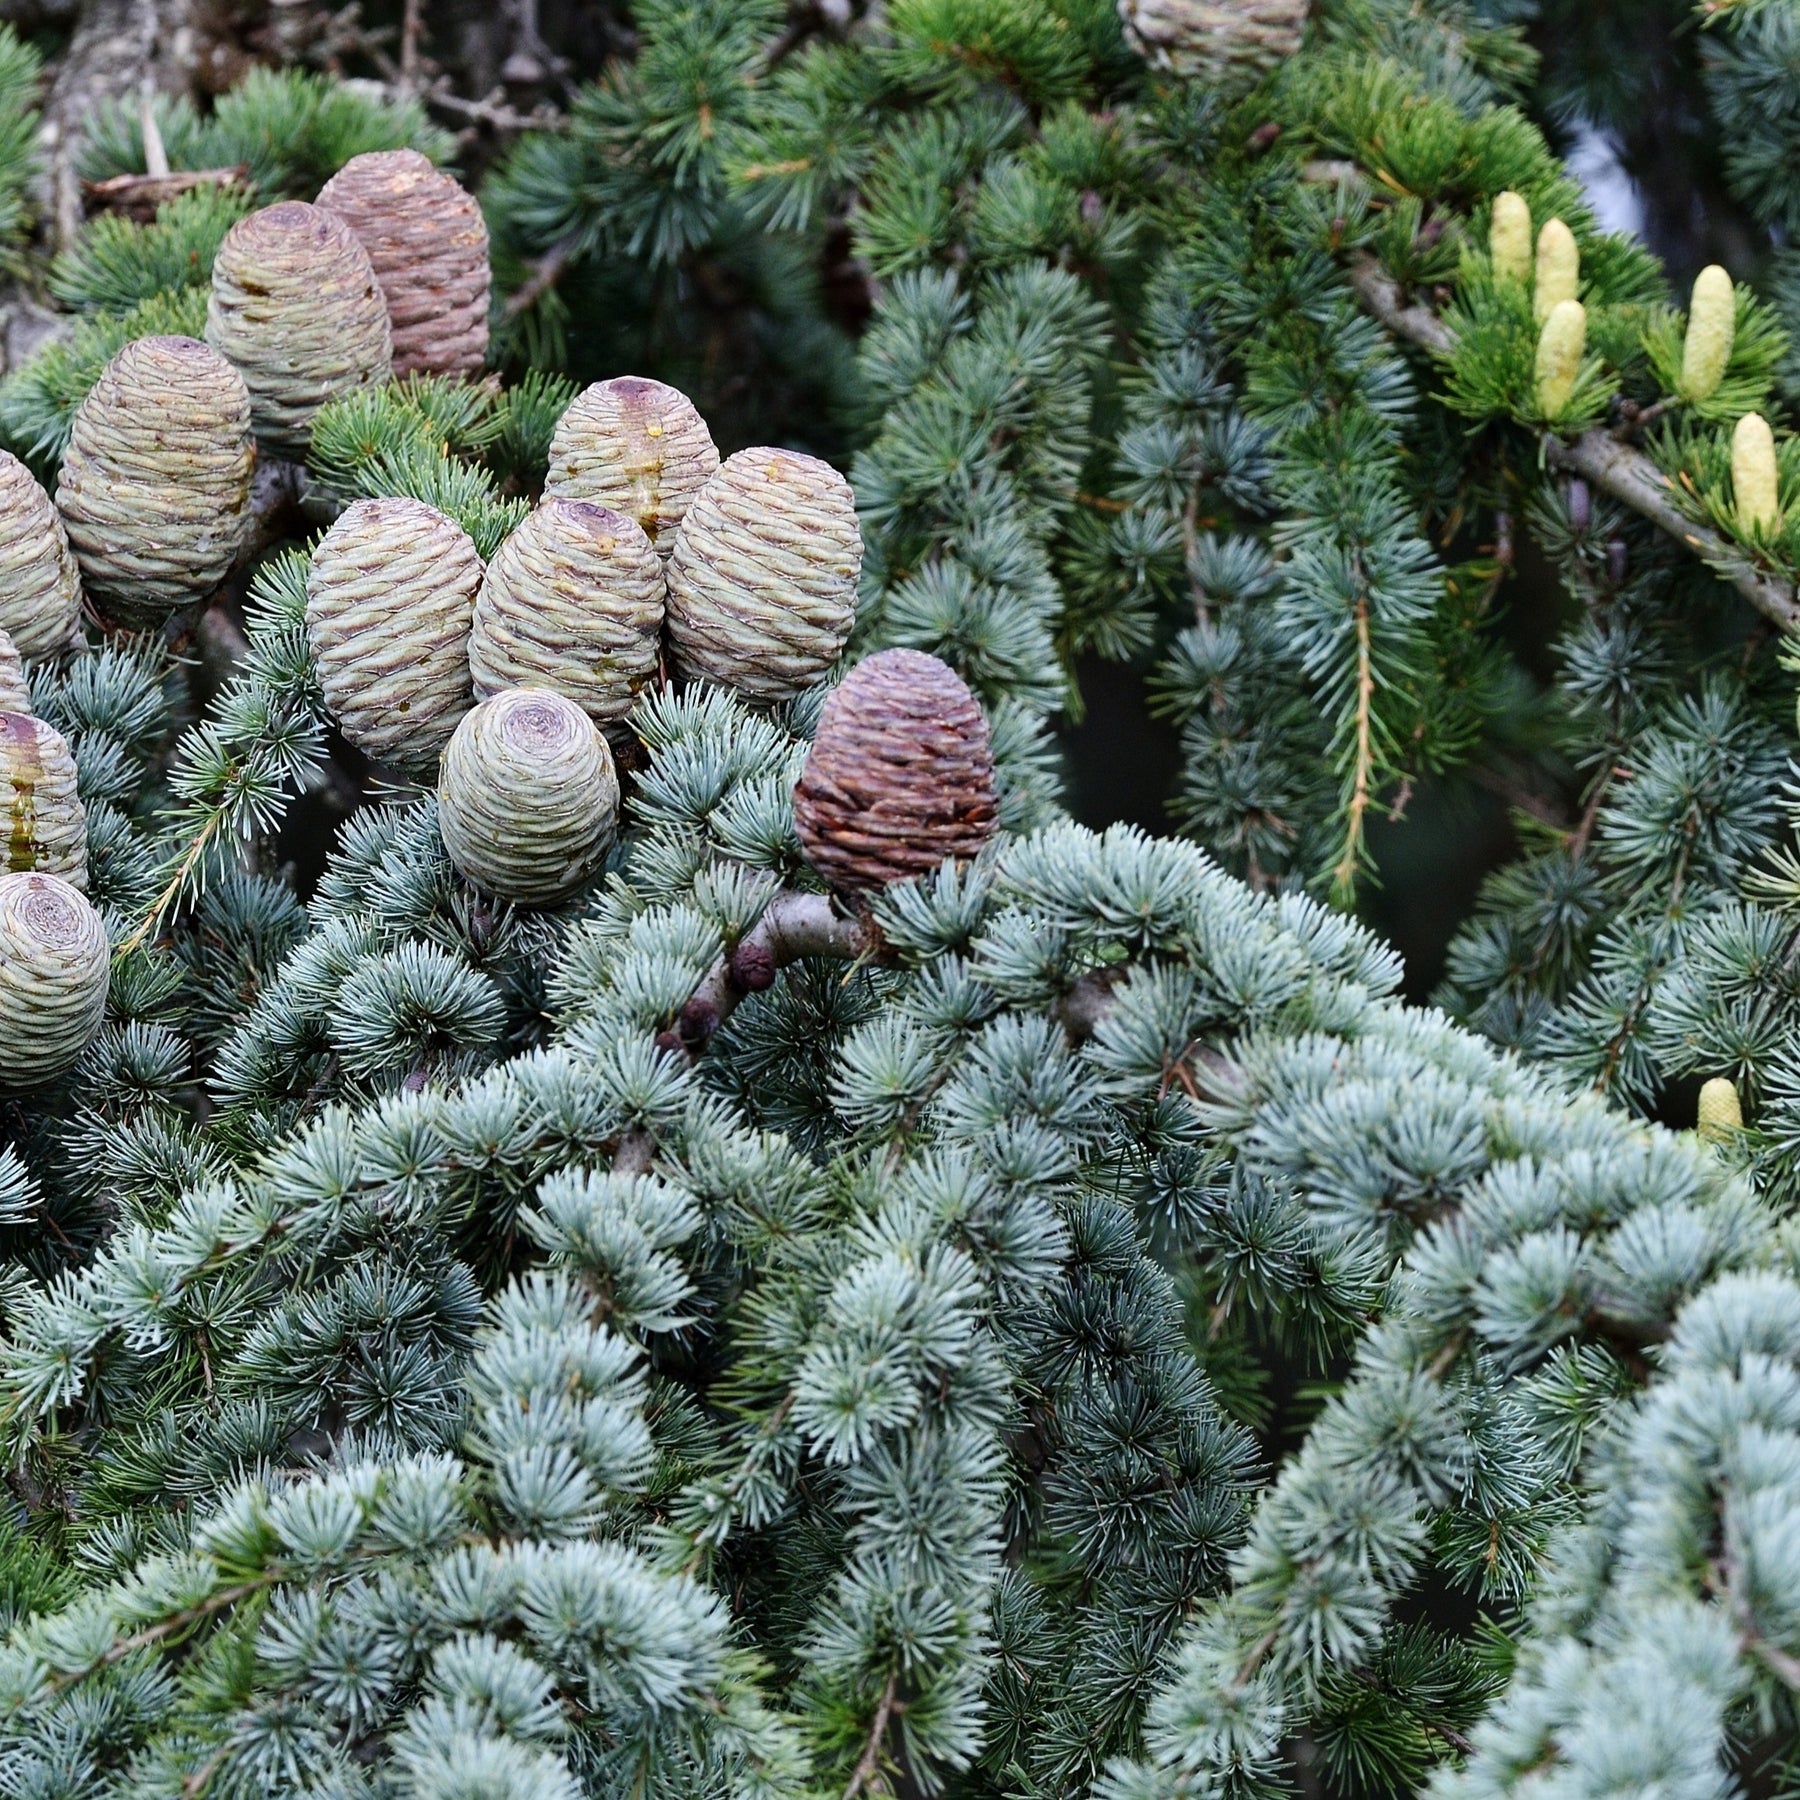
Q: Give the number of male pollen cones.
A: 6